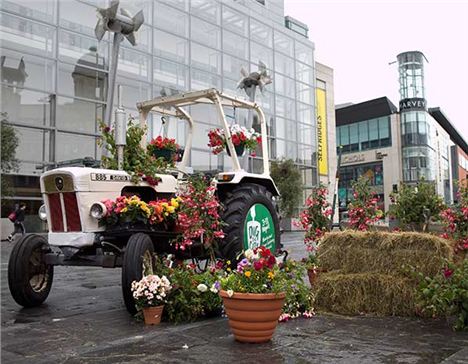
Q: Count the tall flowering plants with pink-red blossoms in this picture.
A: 4